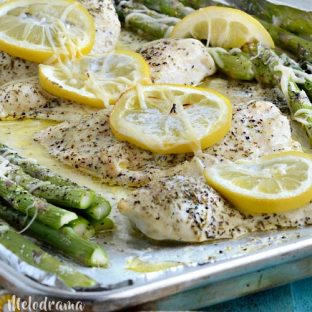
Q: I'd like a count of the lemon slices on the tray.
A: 5